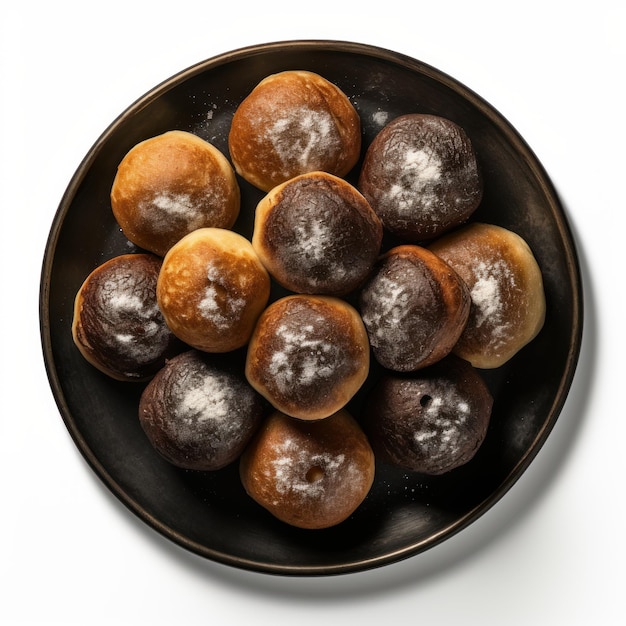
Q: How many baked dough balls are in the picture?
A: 12